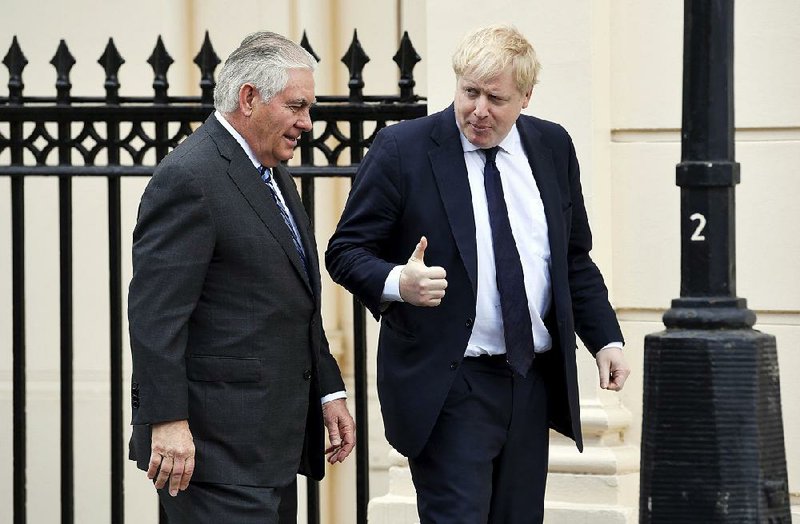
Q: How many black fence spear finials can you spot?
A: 8